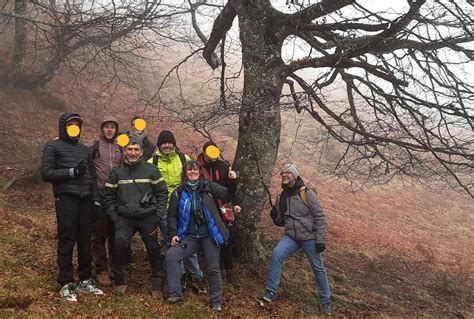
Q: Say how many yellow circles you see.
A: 4